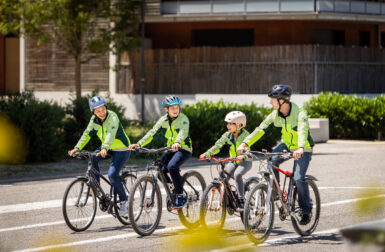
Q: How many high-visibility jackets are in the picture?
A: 4